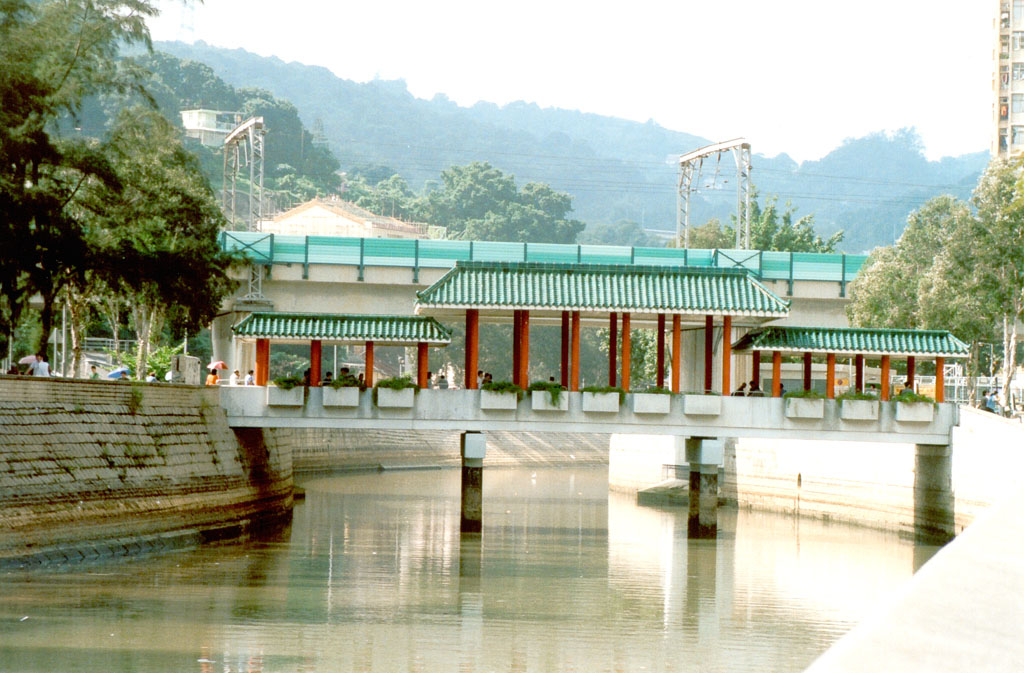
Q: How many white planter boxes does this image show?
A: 11